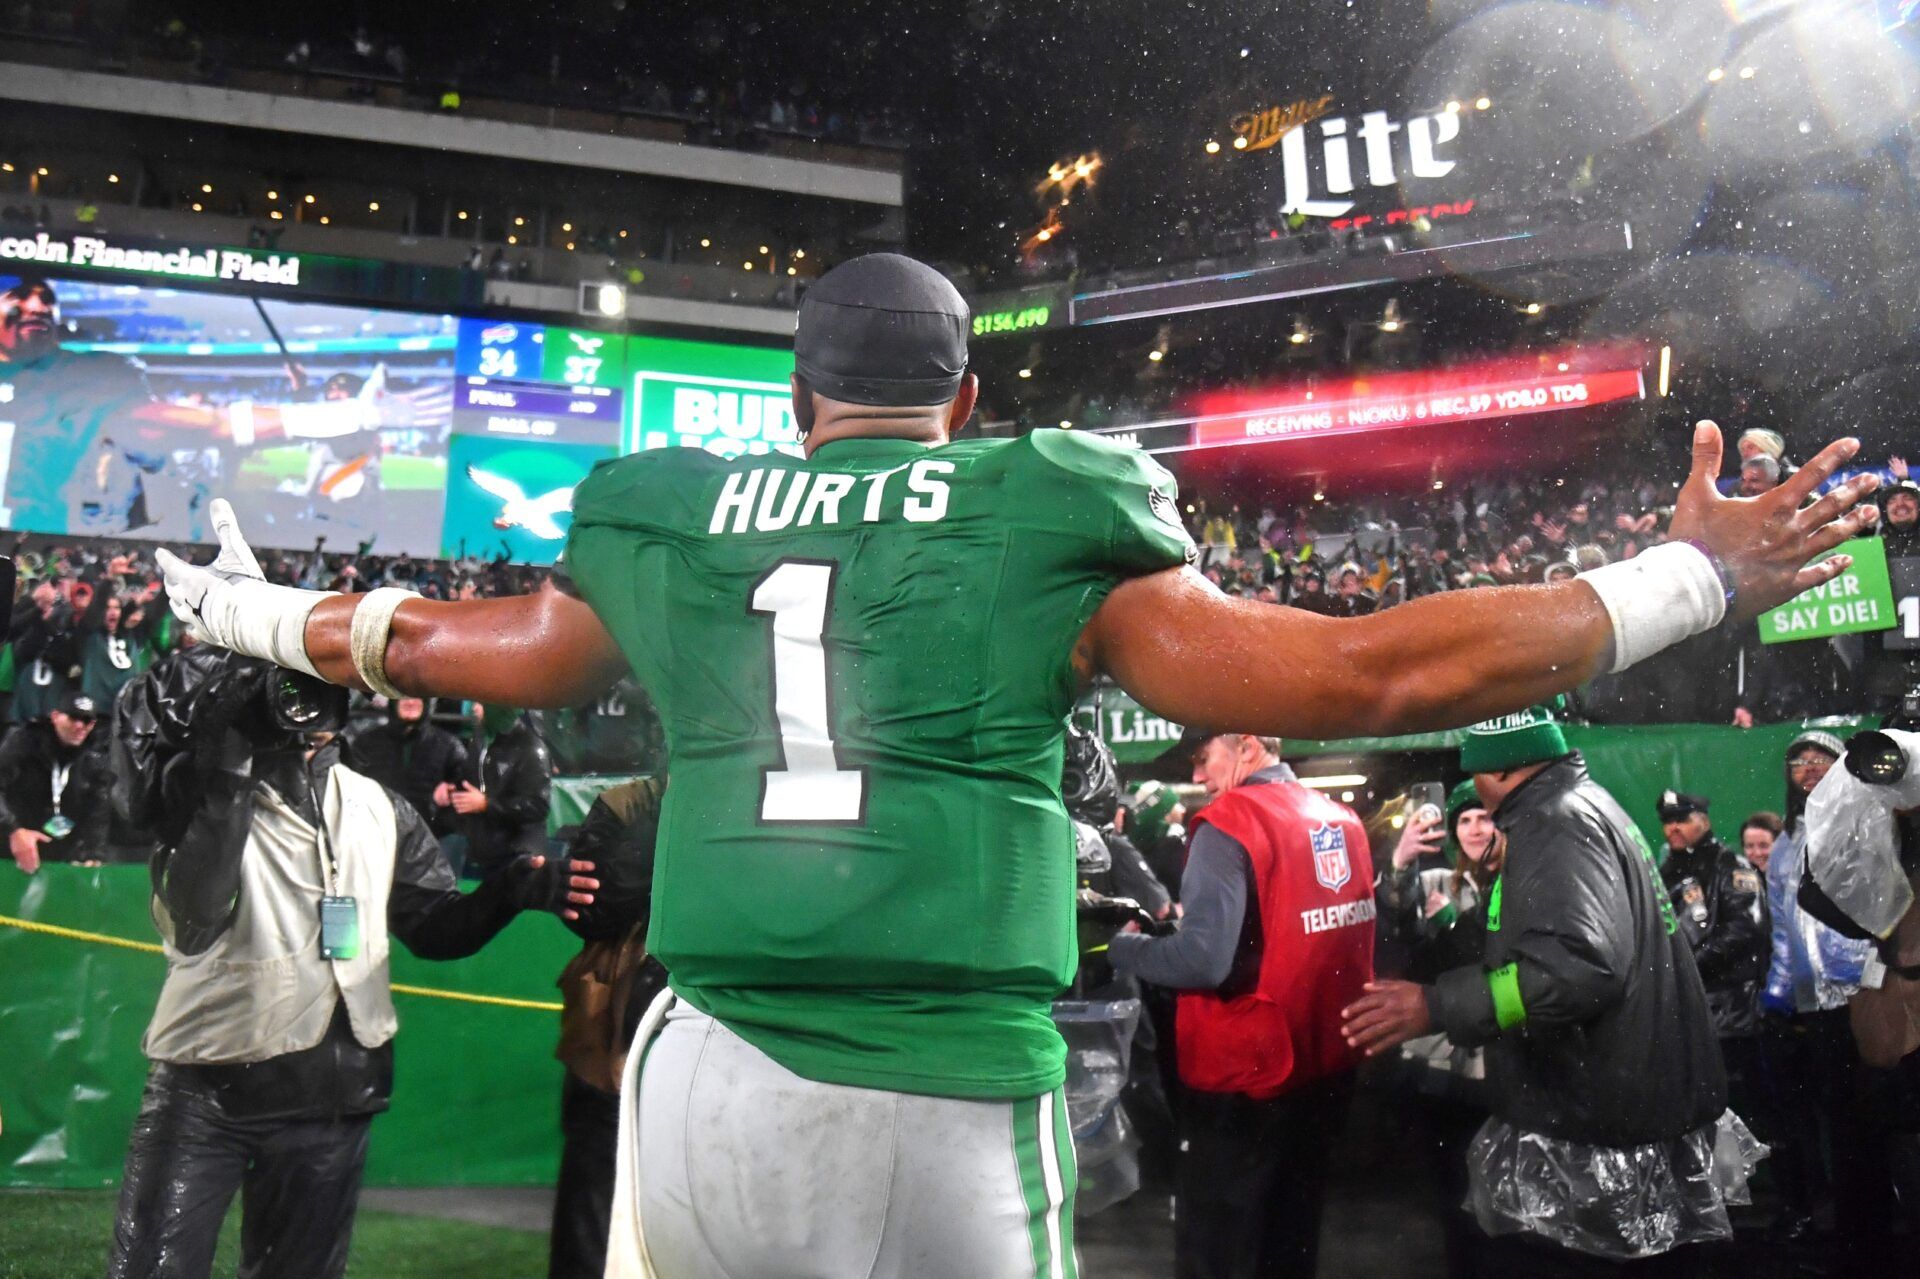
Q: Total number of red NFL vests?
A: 1